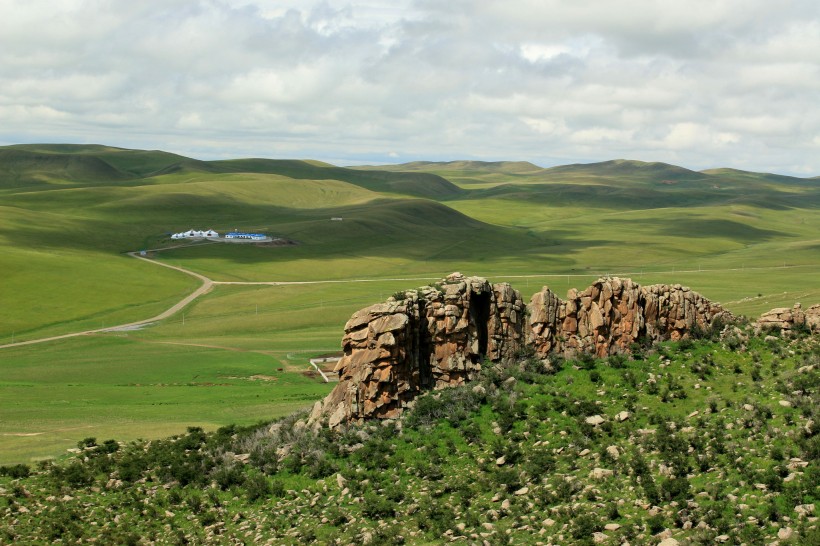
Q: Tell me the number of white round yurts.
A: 5